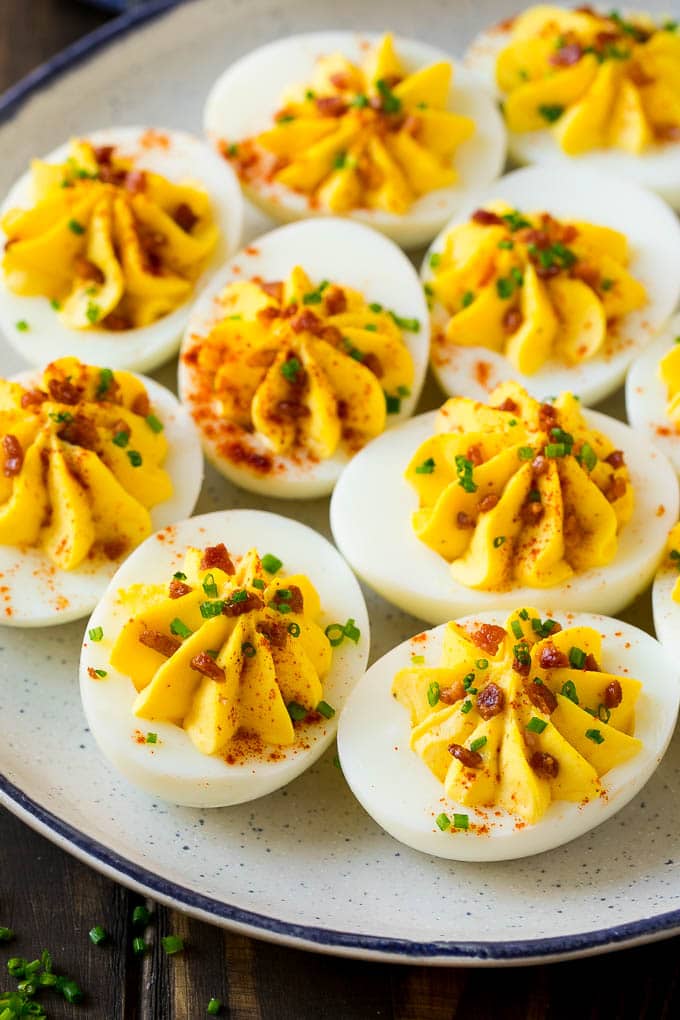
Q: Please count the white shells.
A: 11